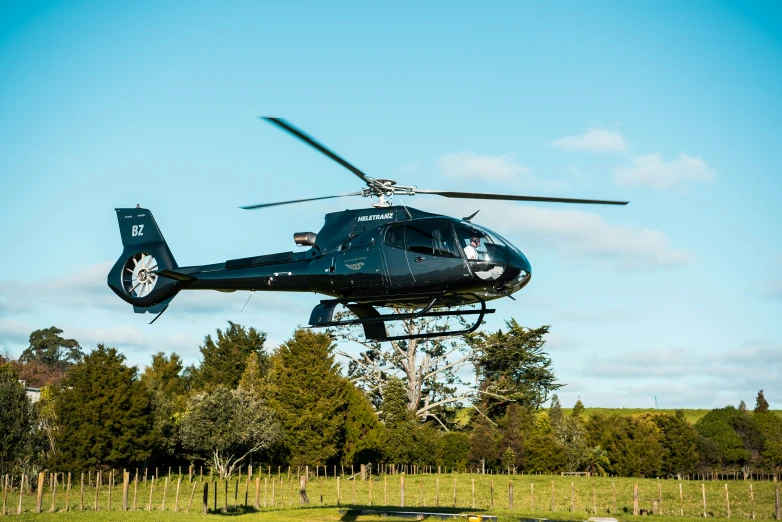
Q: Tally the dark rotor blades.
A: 3